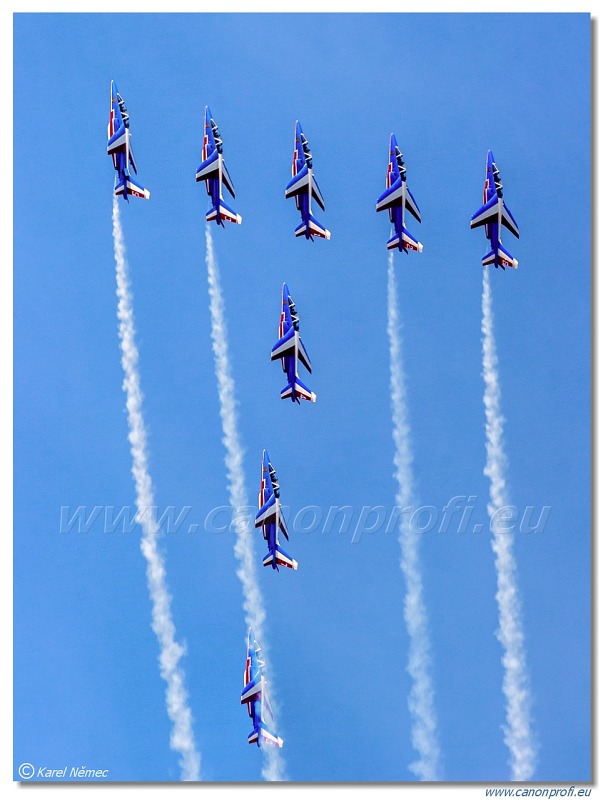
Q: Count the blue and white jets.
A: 8